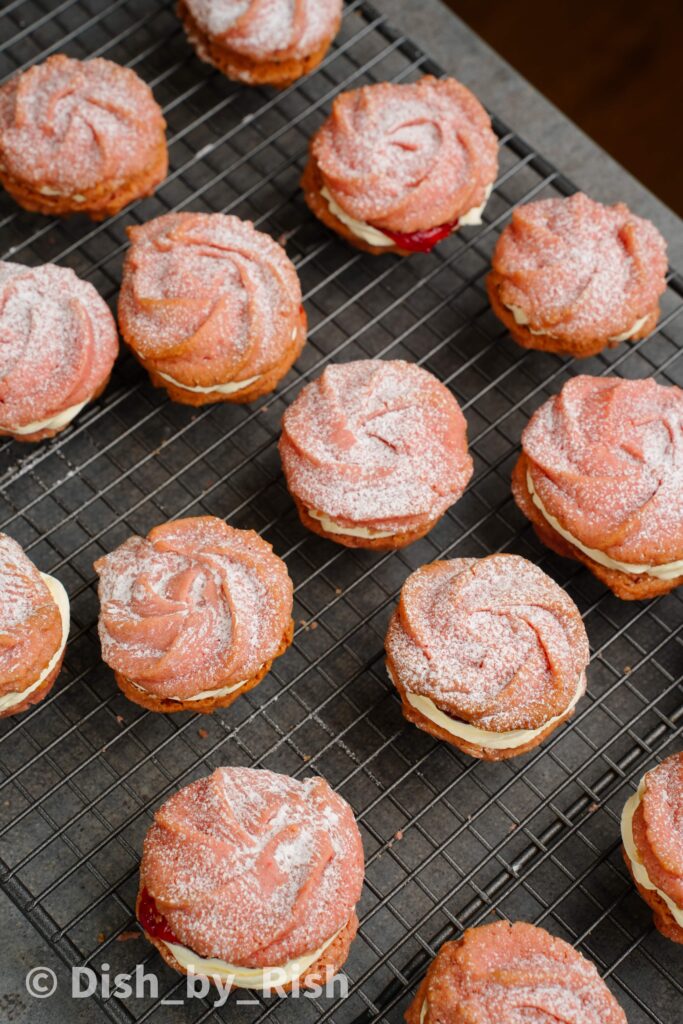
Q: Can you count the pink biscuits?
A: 14